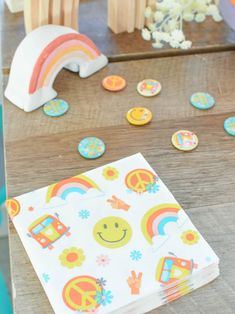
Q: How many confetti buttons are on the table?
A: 8